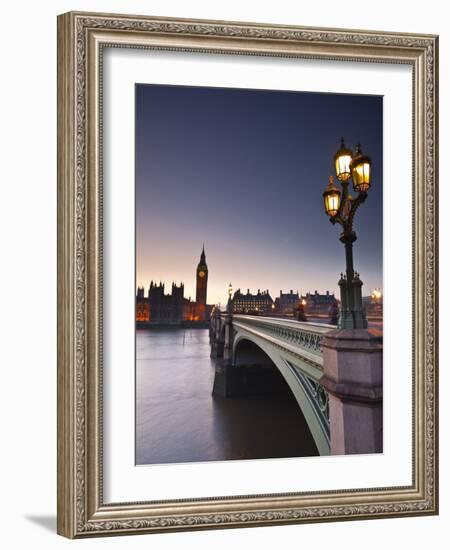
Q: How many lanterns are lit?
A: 3